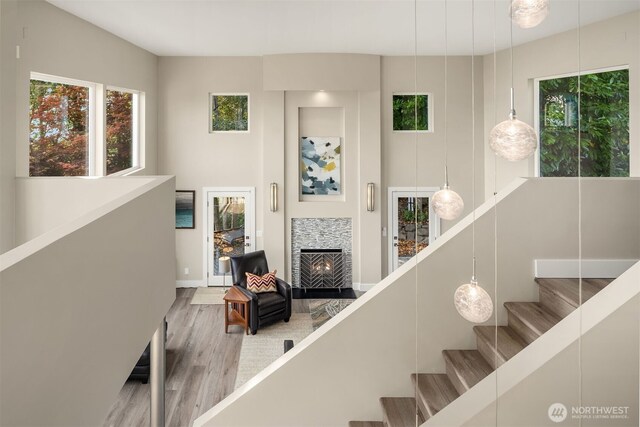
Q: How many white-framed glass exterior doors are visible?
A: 2